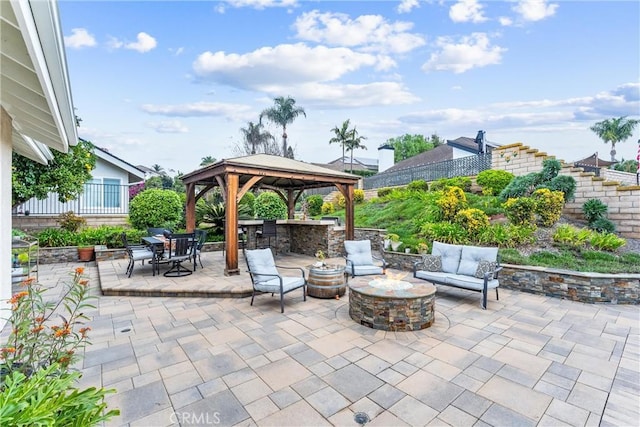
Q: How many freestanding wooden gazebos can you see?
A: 1